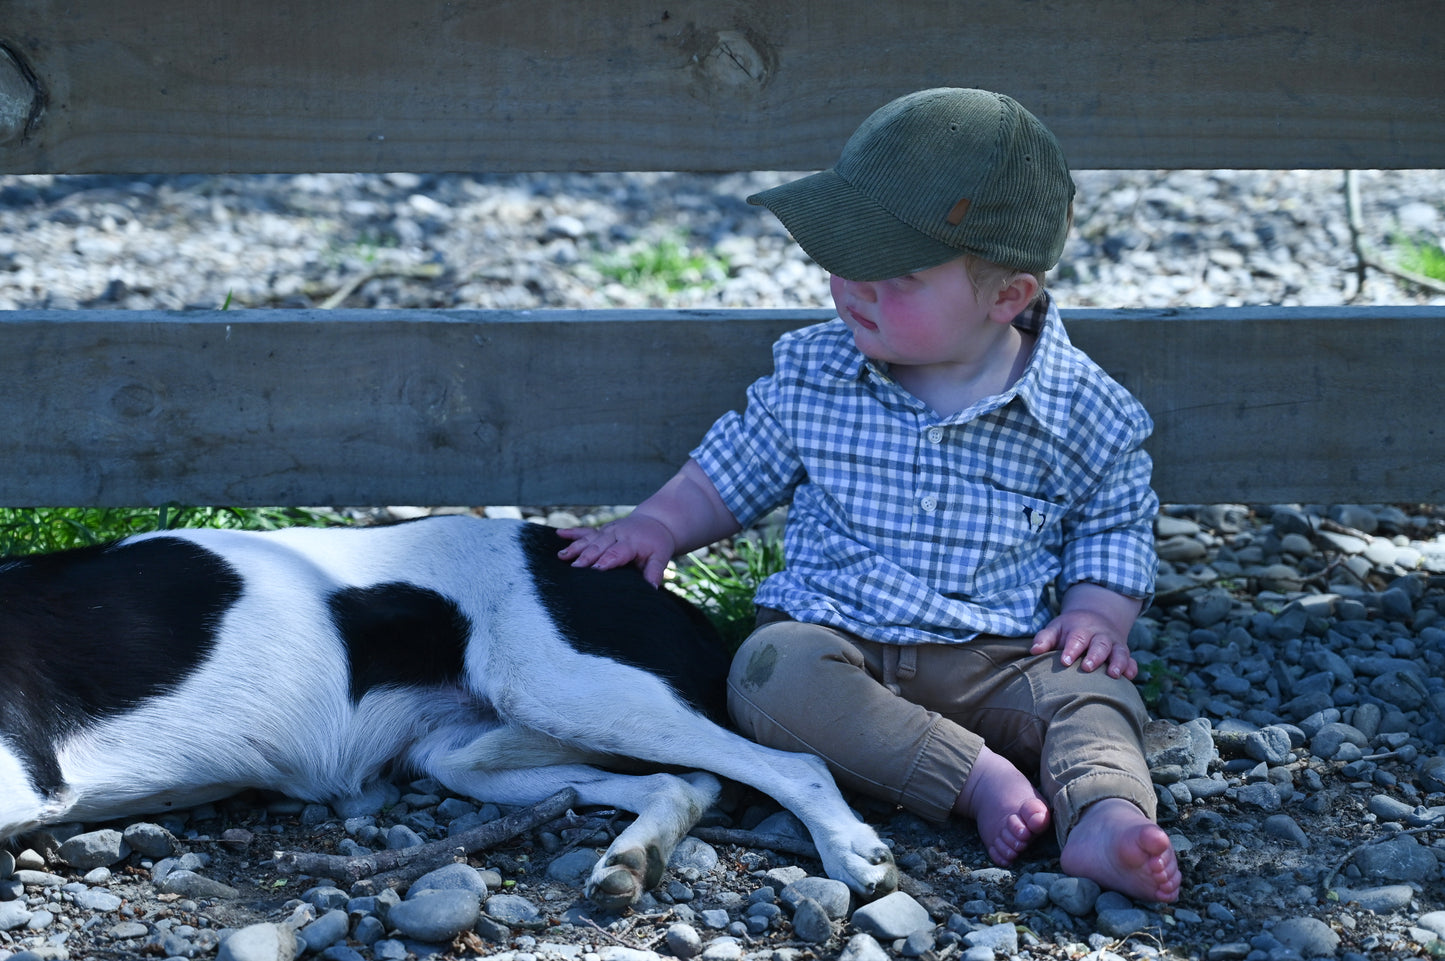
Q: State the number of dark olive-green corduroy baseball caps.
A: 1